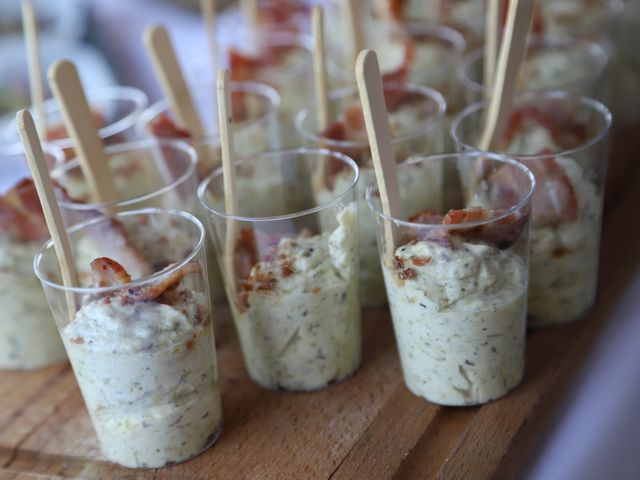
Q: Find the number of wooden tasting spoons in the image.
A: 12